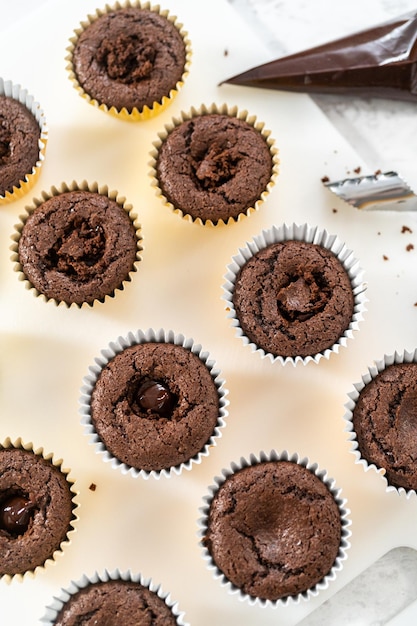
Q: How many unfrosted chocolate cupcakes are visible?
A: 10